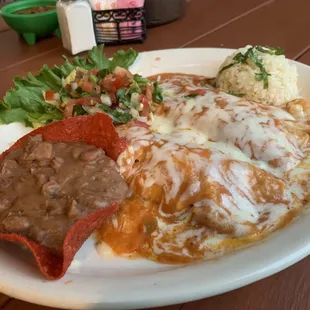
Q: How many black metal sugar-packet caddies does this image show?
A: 1